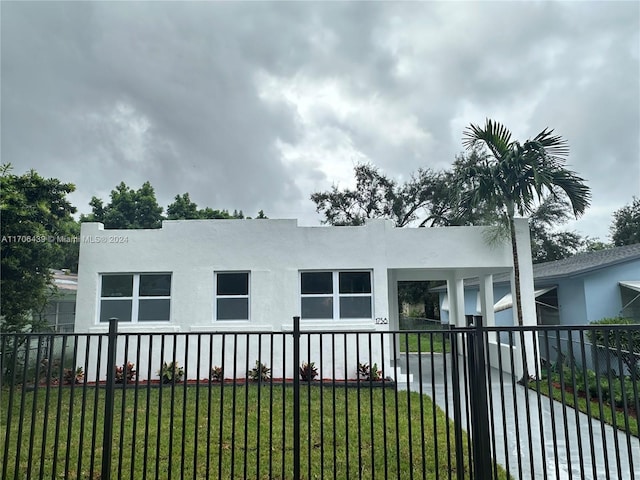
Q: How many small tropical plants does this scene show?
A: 7